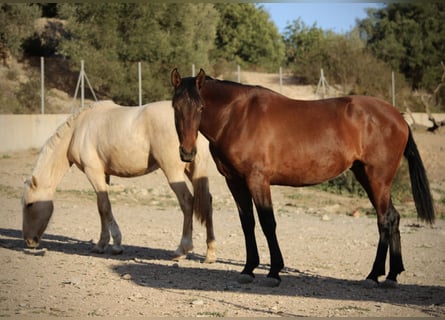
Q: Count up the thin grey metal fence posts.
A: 8